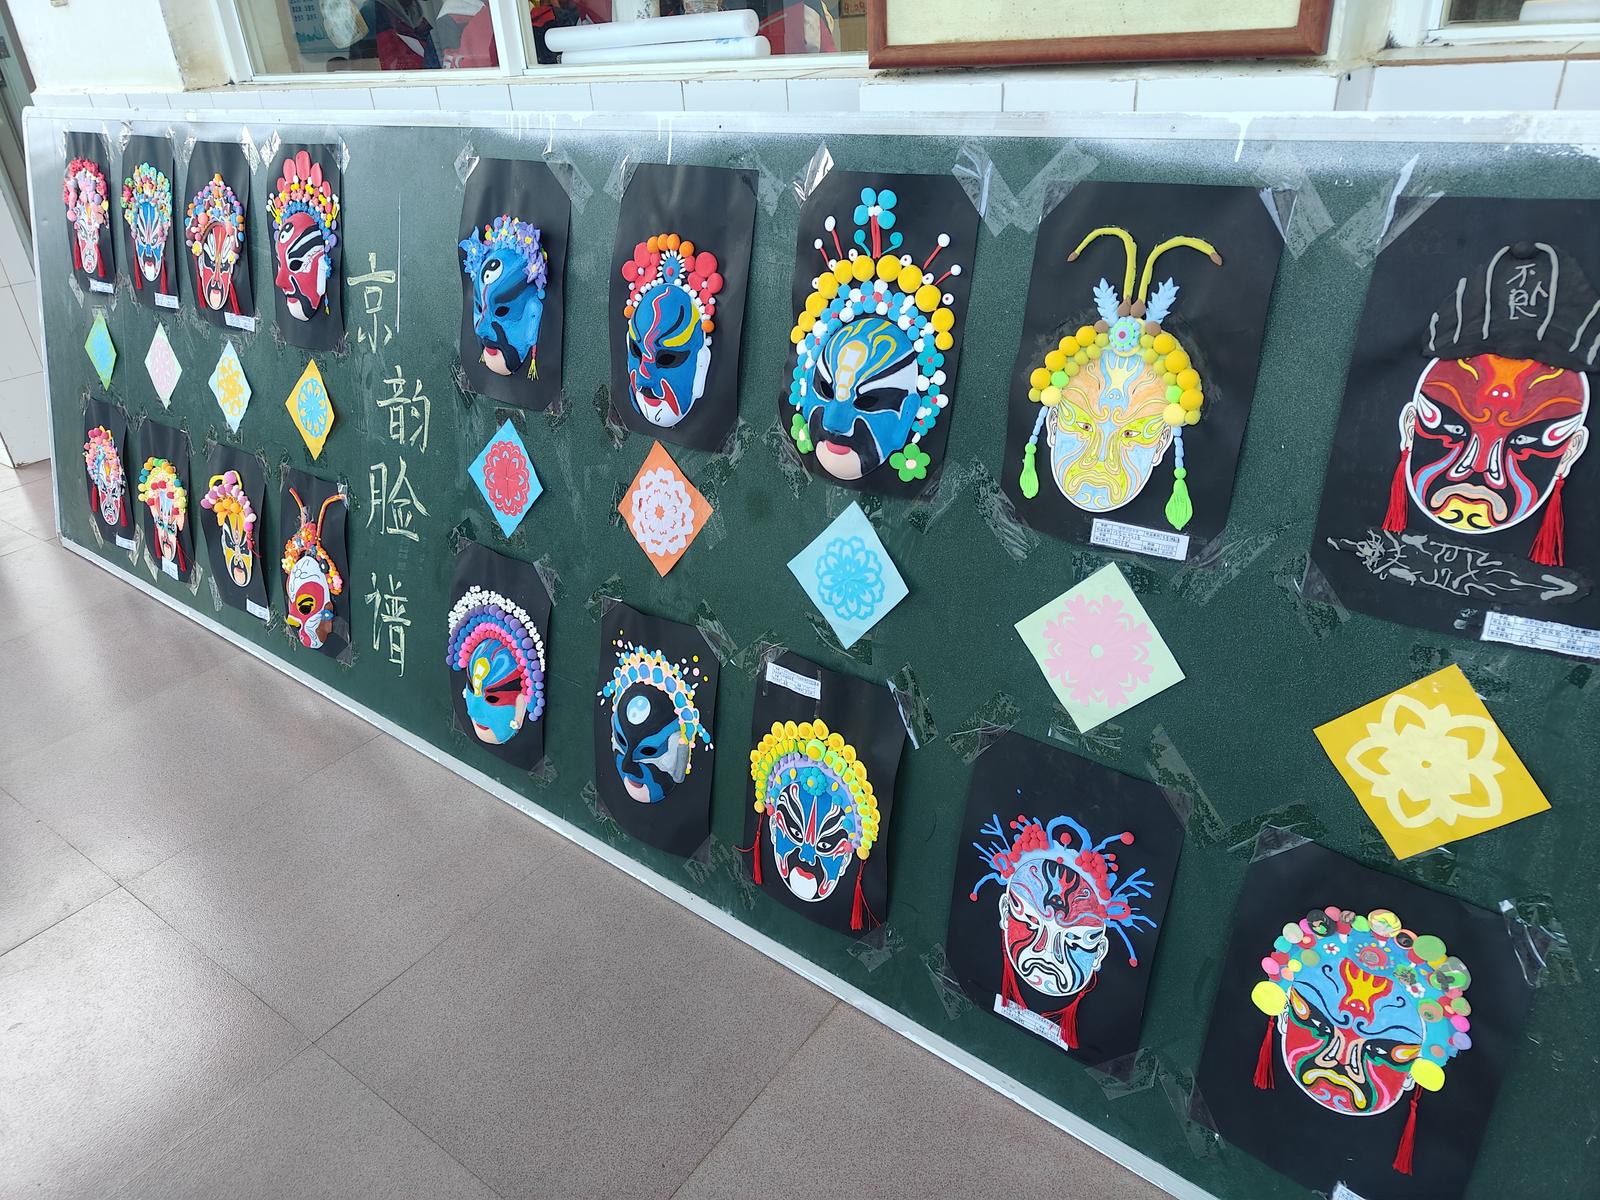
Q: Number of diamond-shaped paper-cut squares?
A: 9